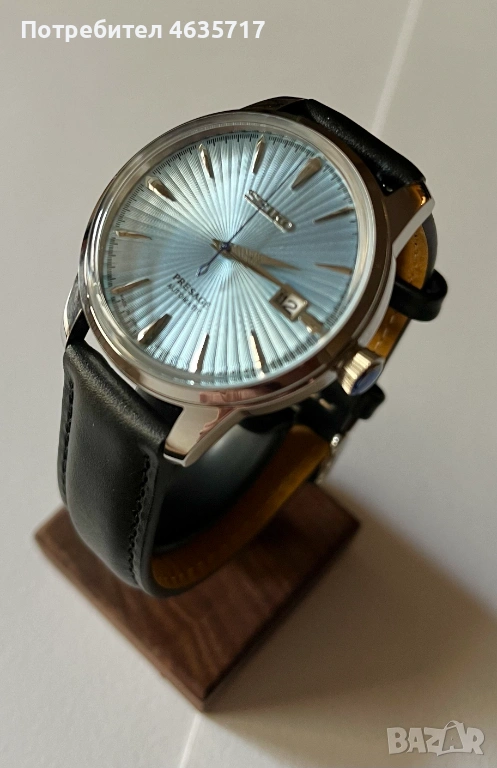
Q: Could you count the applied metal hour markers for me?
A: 12